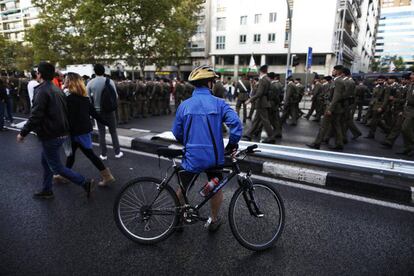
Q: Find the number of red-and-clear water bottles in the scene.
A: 1